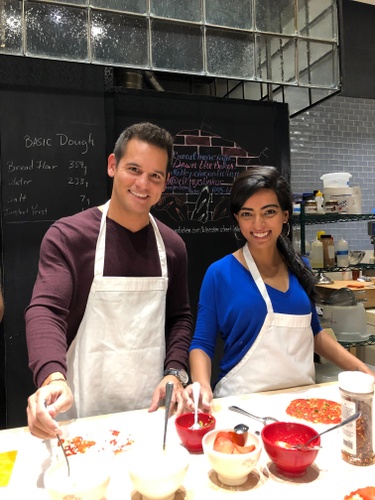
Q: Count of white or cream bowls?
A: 3